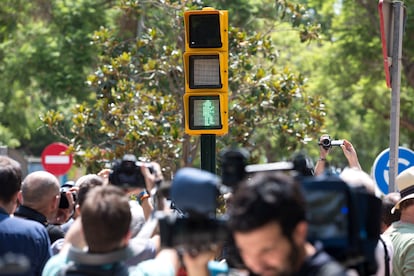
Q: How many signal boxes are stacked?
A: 3